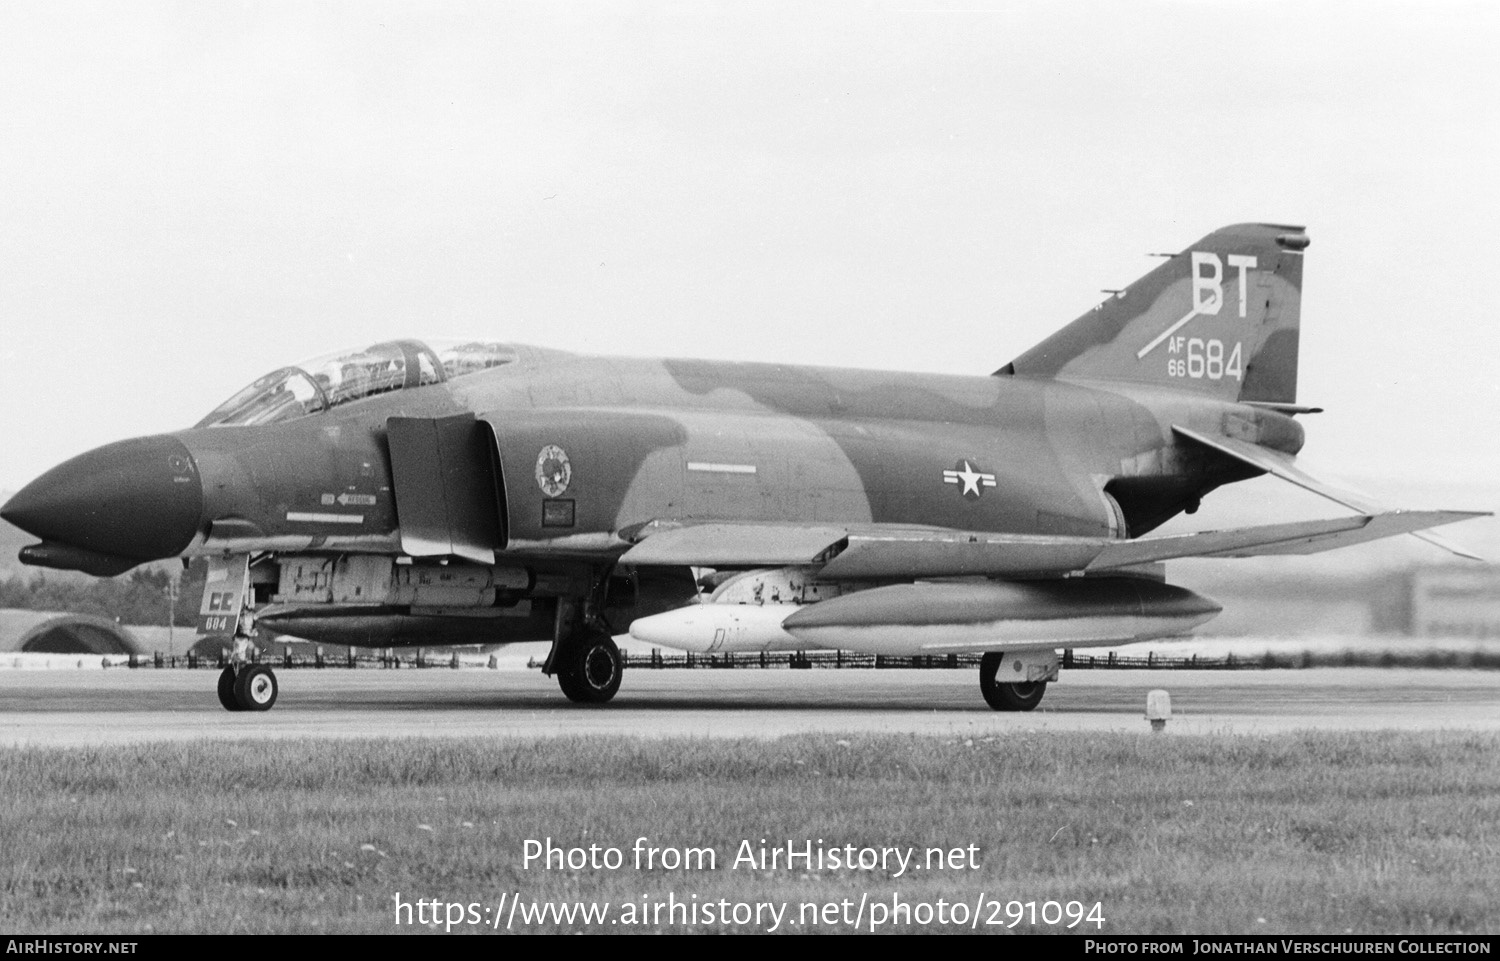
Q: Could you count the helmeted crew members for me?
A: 2